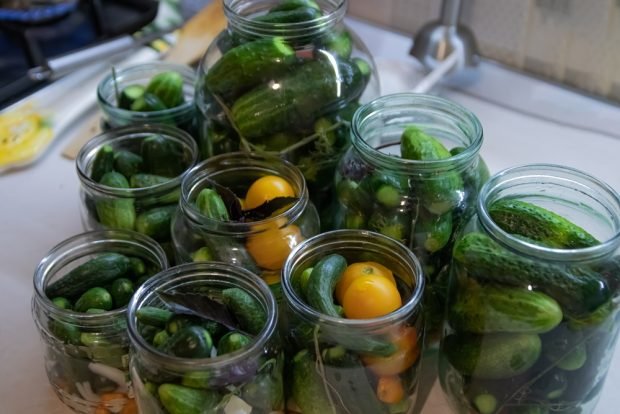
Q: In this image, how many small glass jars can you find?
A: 6